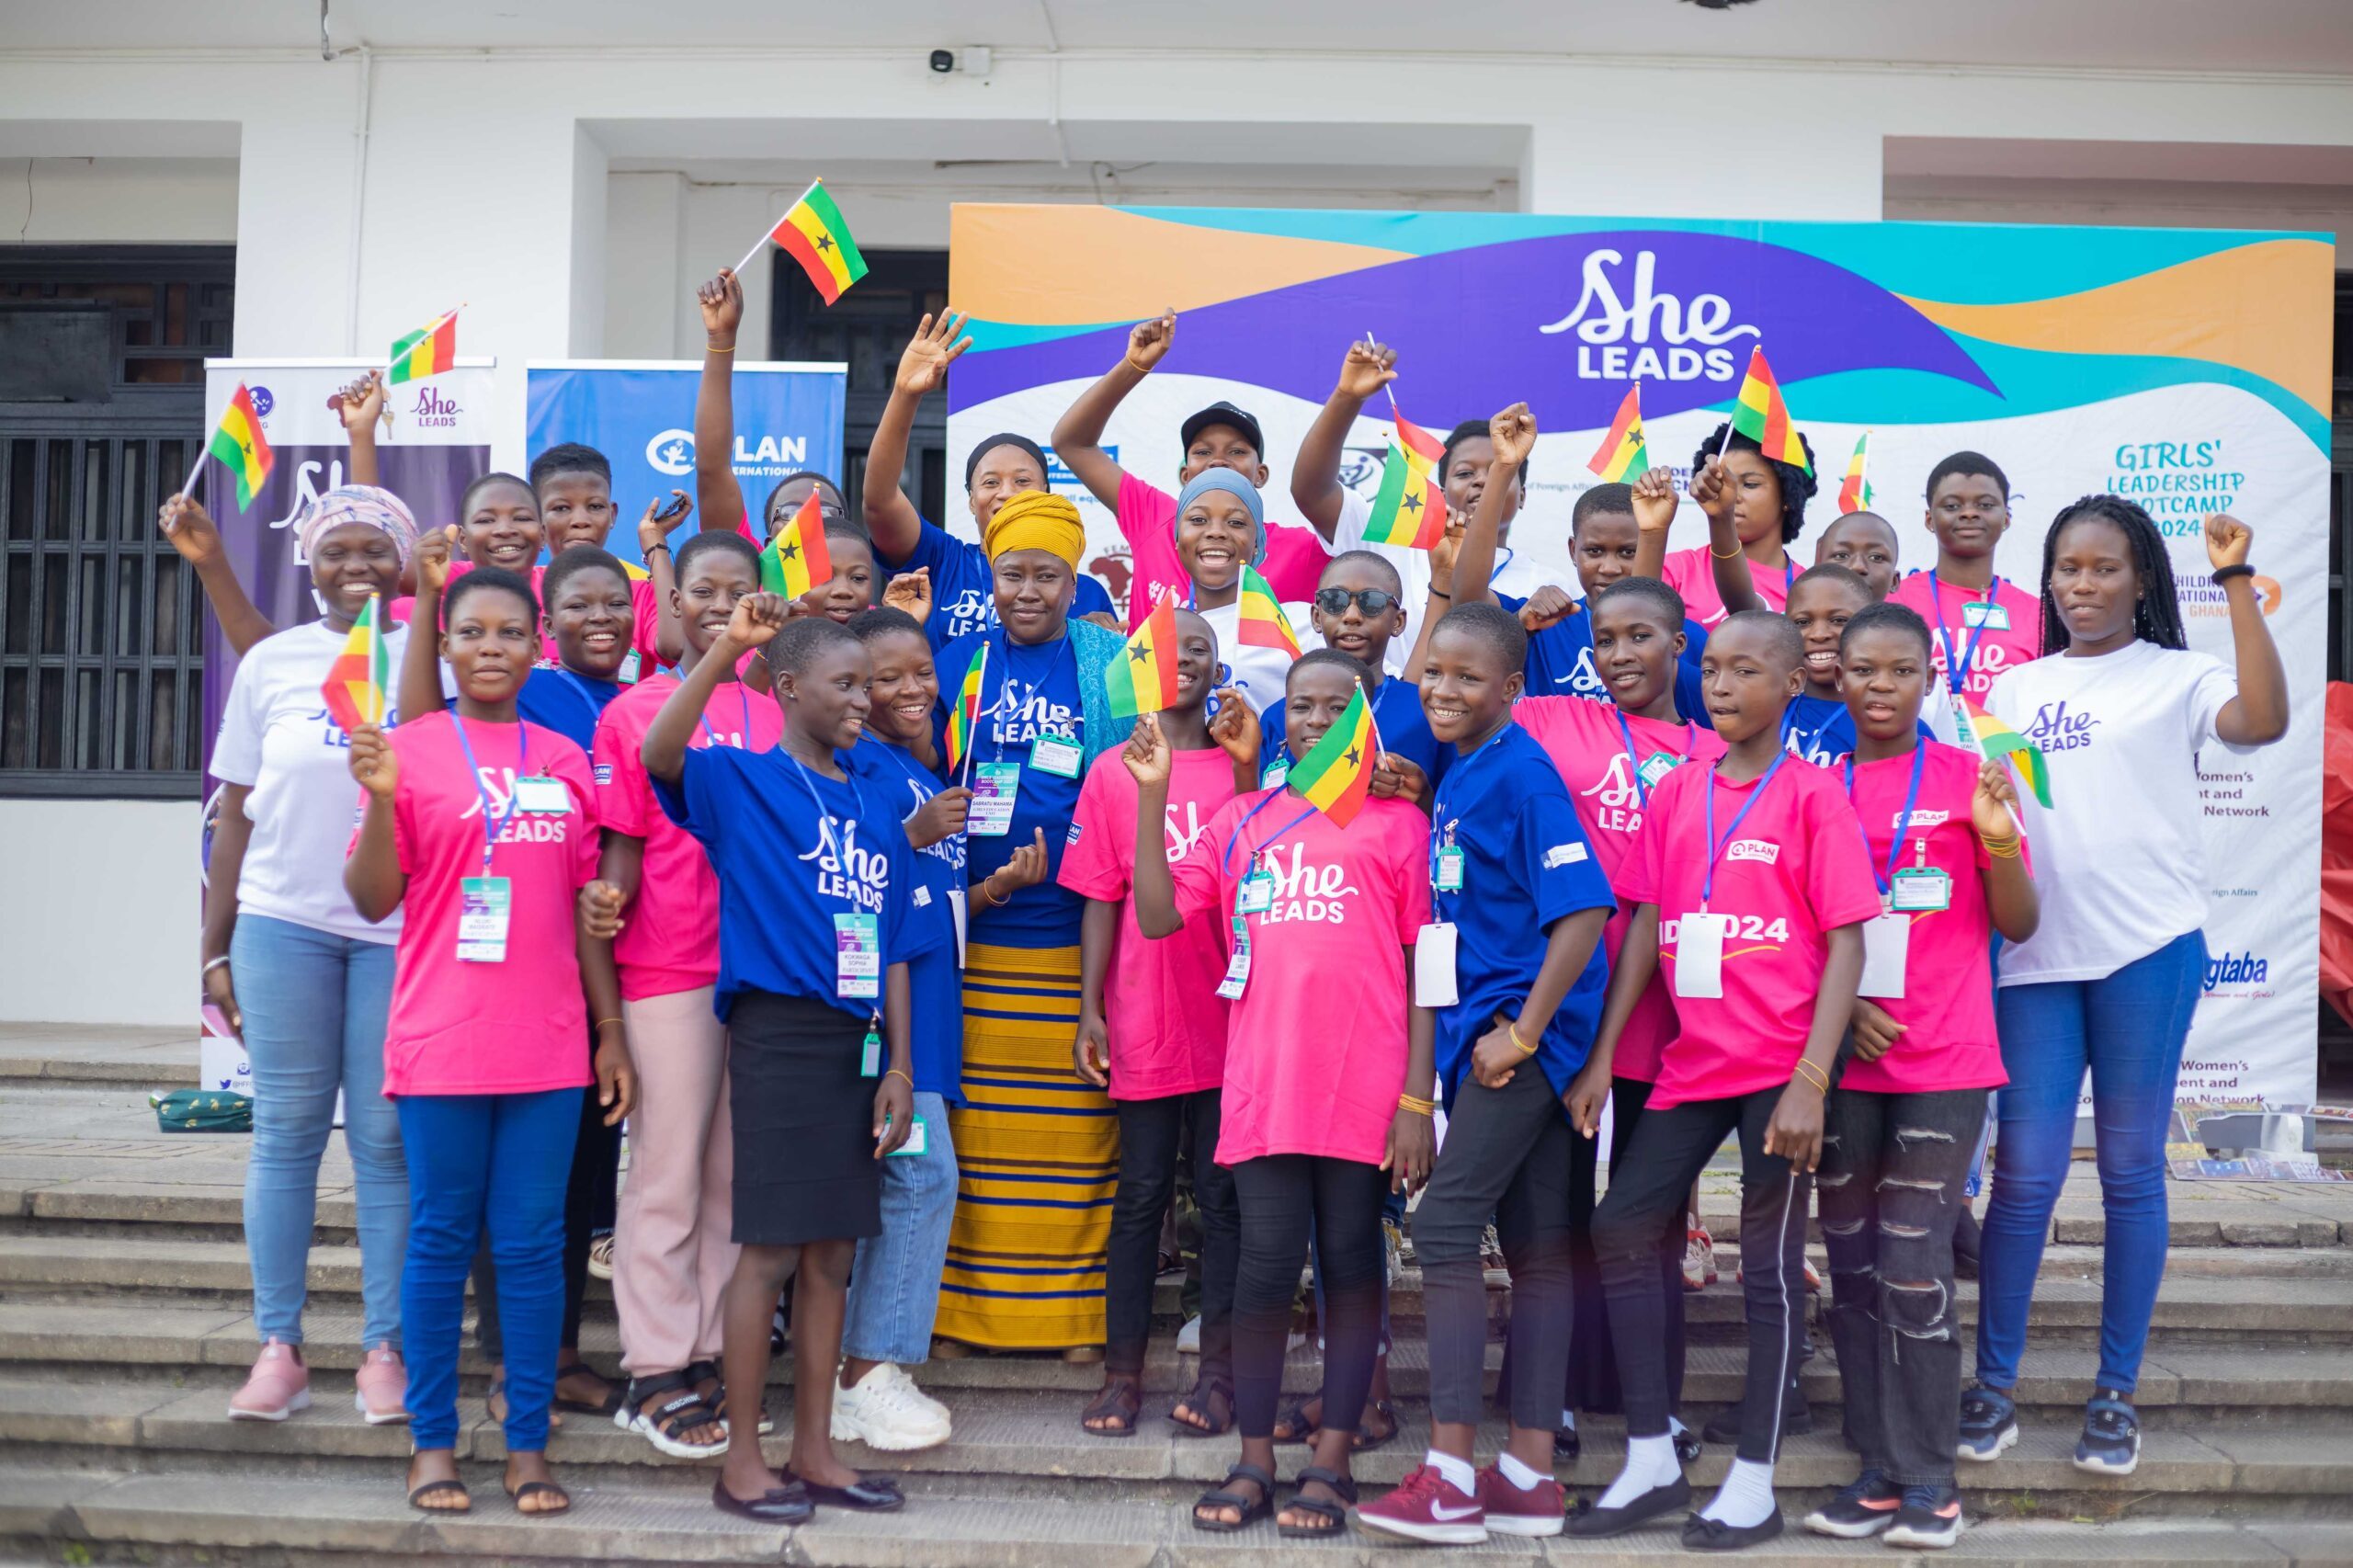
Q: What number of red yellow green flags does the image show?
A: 15